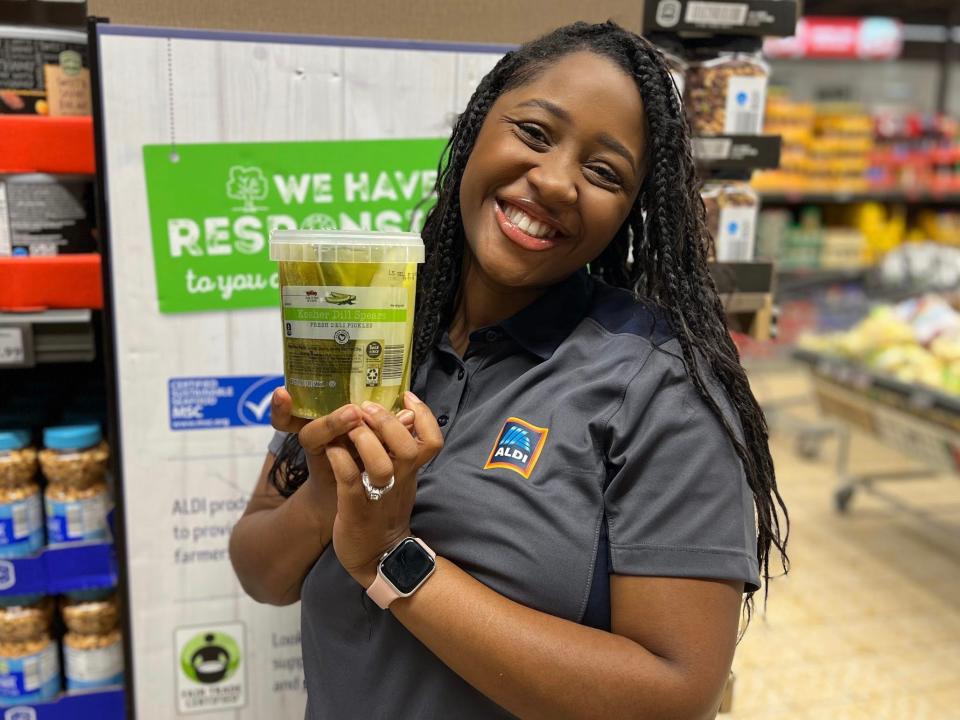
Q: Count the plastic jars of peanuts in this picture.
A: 4